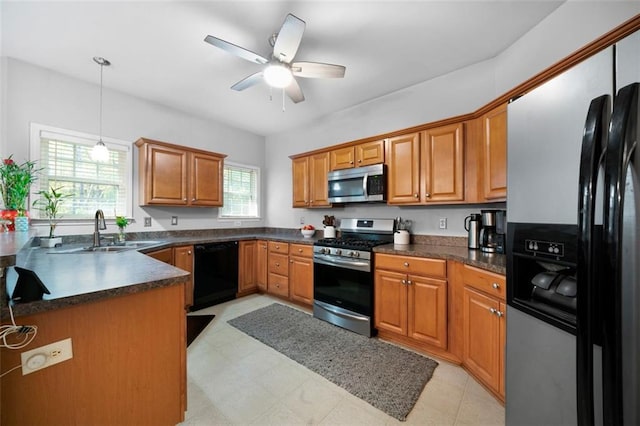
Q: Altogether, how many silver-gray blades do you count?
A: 5